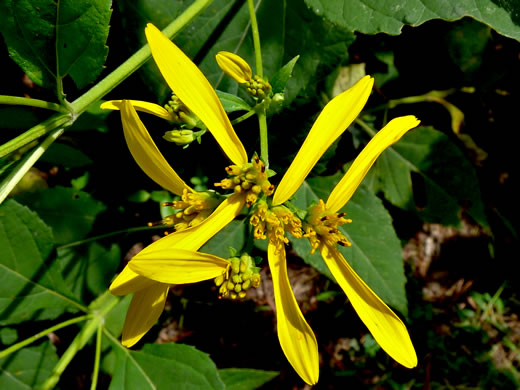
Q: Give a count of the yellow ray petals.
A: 11